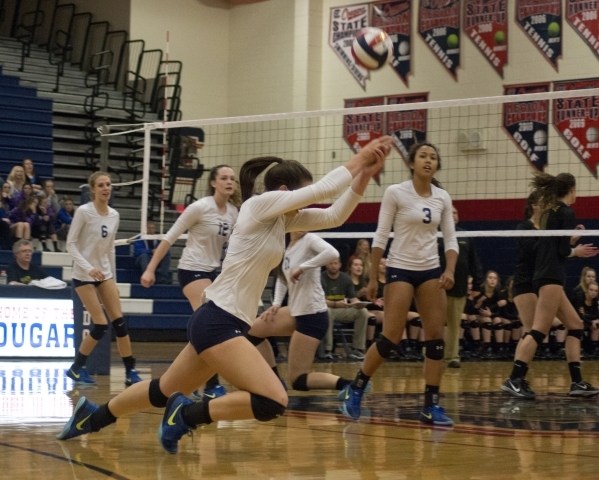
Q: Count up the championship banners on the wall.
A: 10